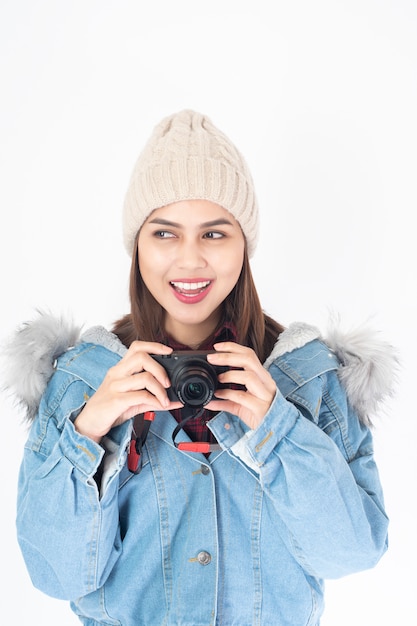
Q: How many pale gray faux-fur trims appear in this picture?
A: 2